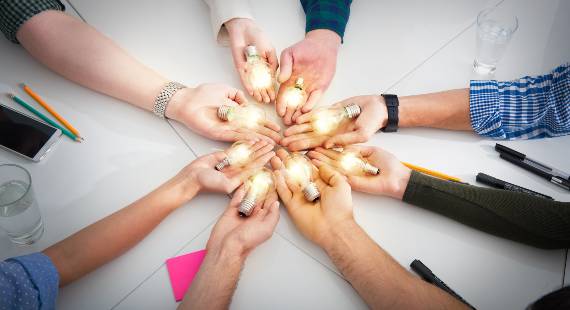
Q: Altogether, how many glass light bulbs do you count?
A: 8